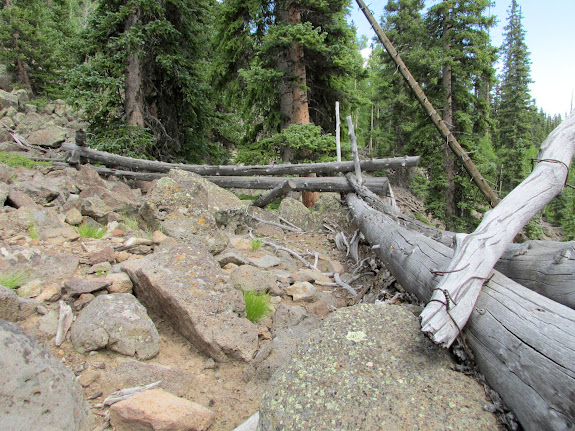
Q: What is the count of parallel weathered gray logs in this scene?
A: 2